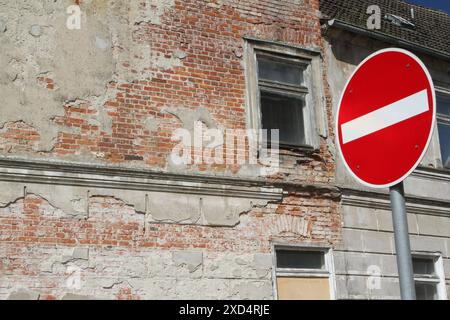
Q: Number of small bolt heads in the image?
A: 4